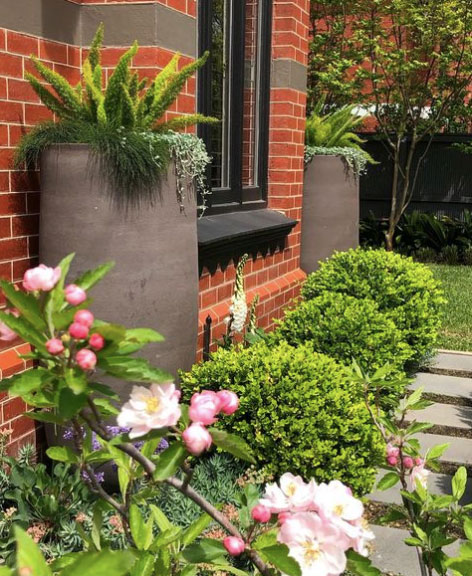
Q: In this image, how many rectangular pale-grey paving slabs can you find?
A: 6